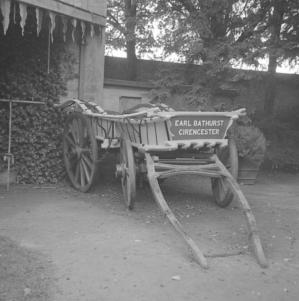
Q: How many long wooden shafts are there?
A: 2